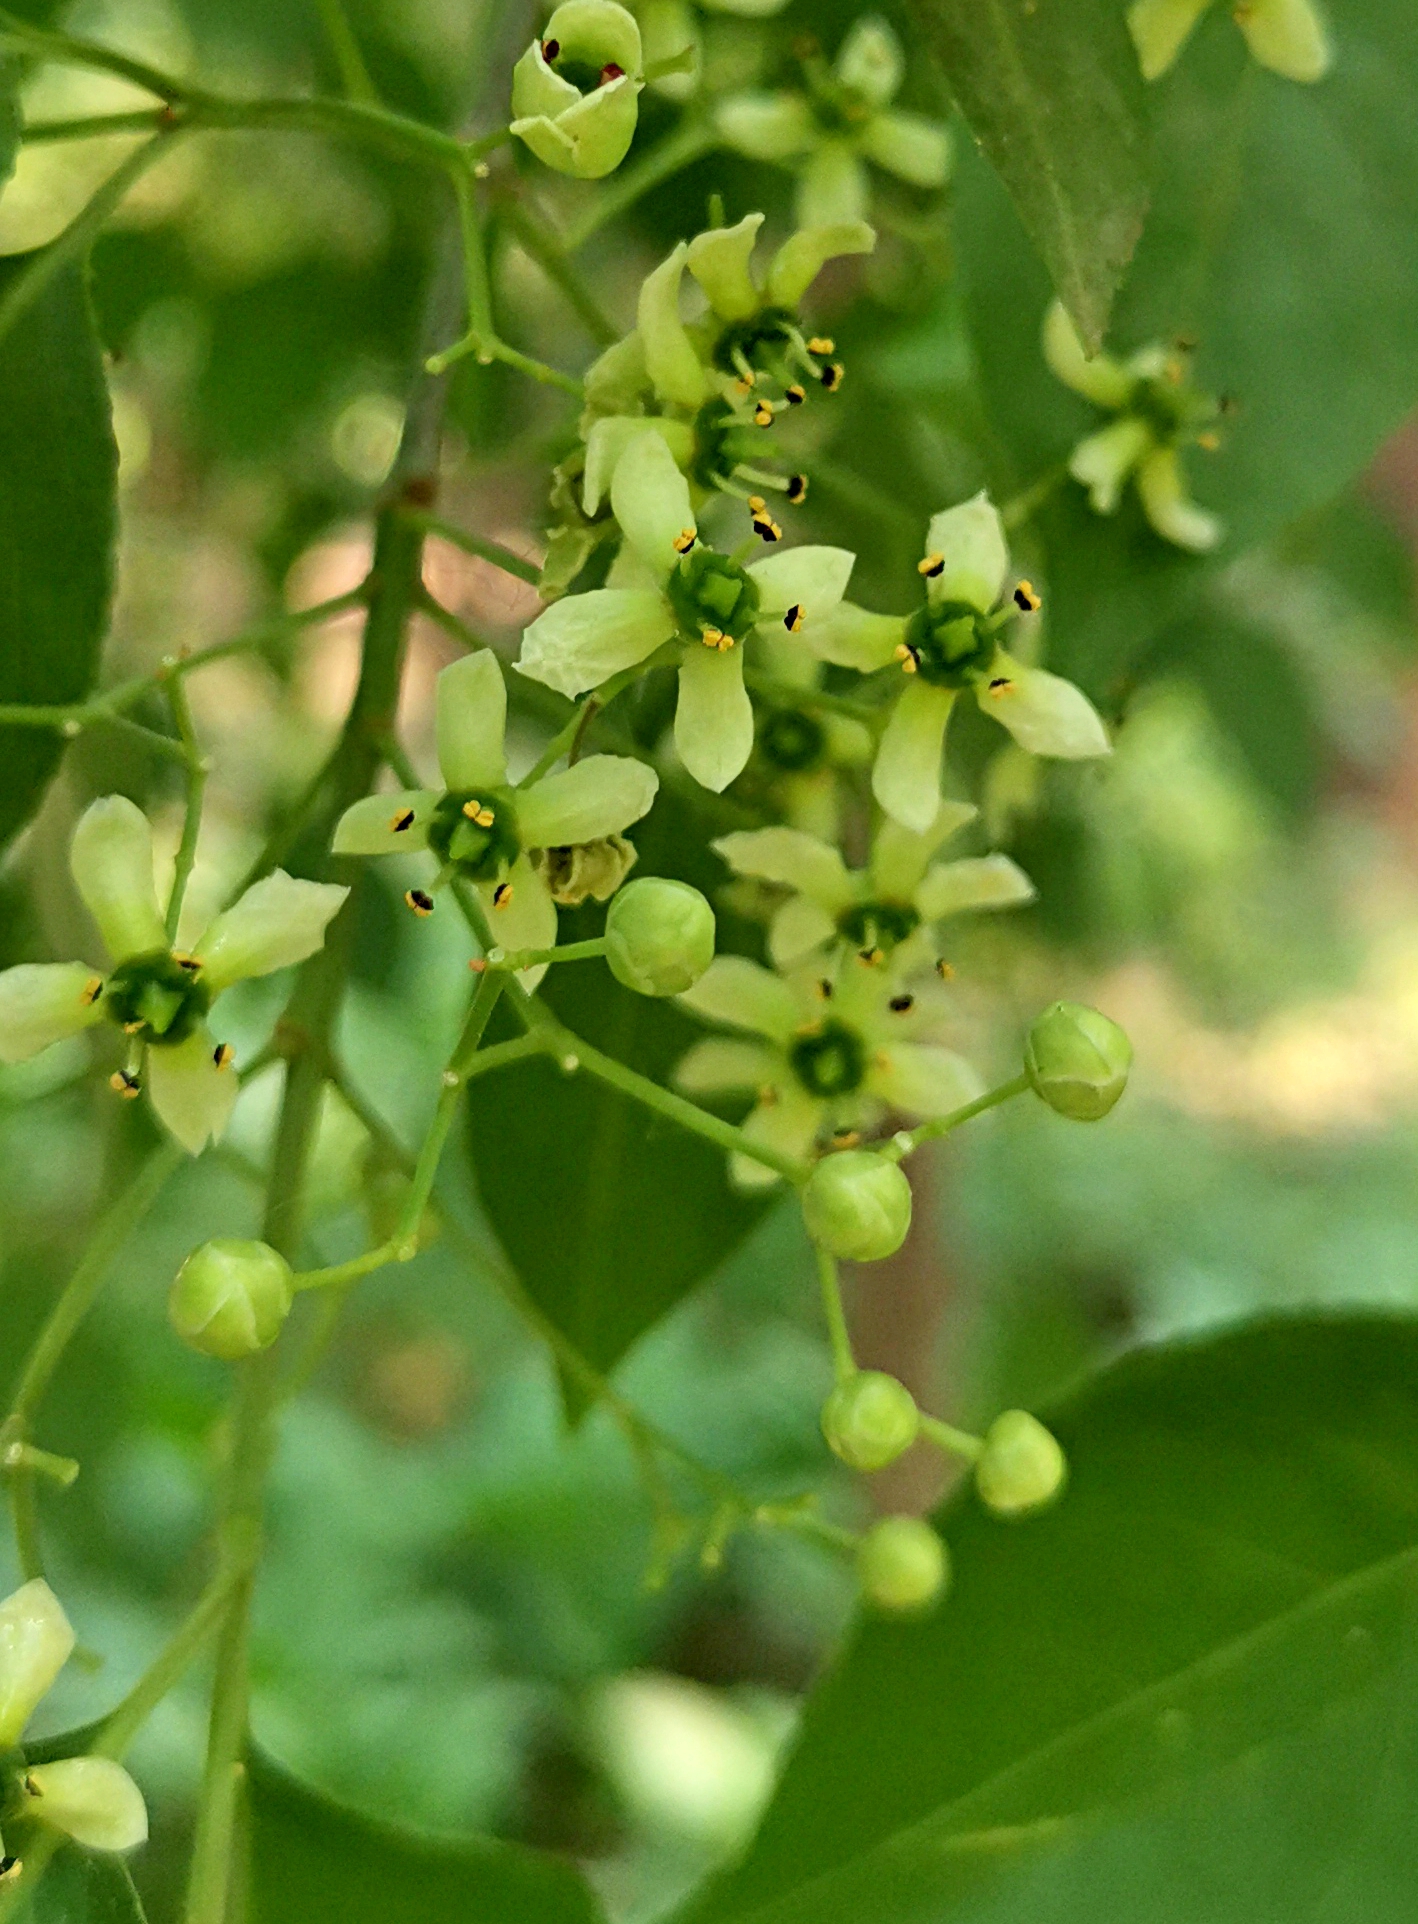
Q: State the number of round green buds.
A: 7